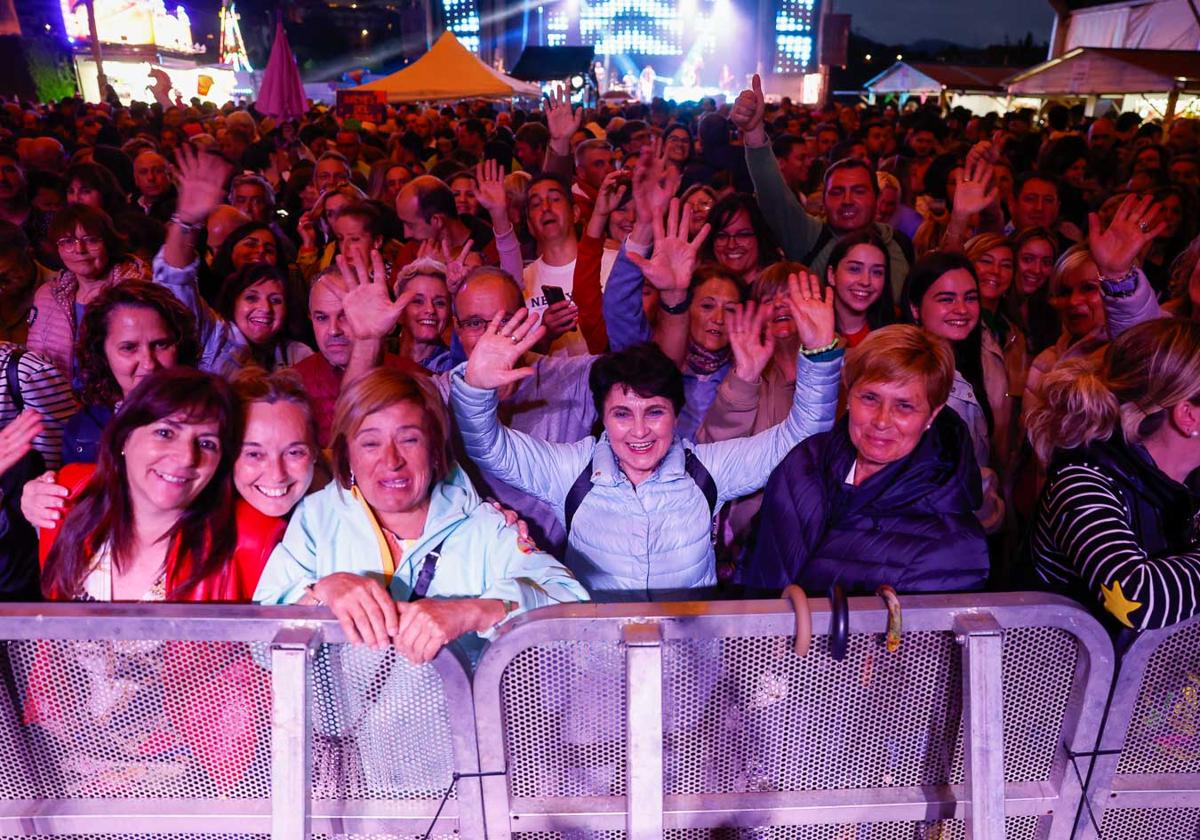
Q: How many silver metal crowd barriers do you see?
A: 3